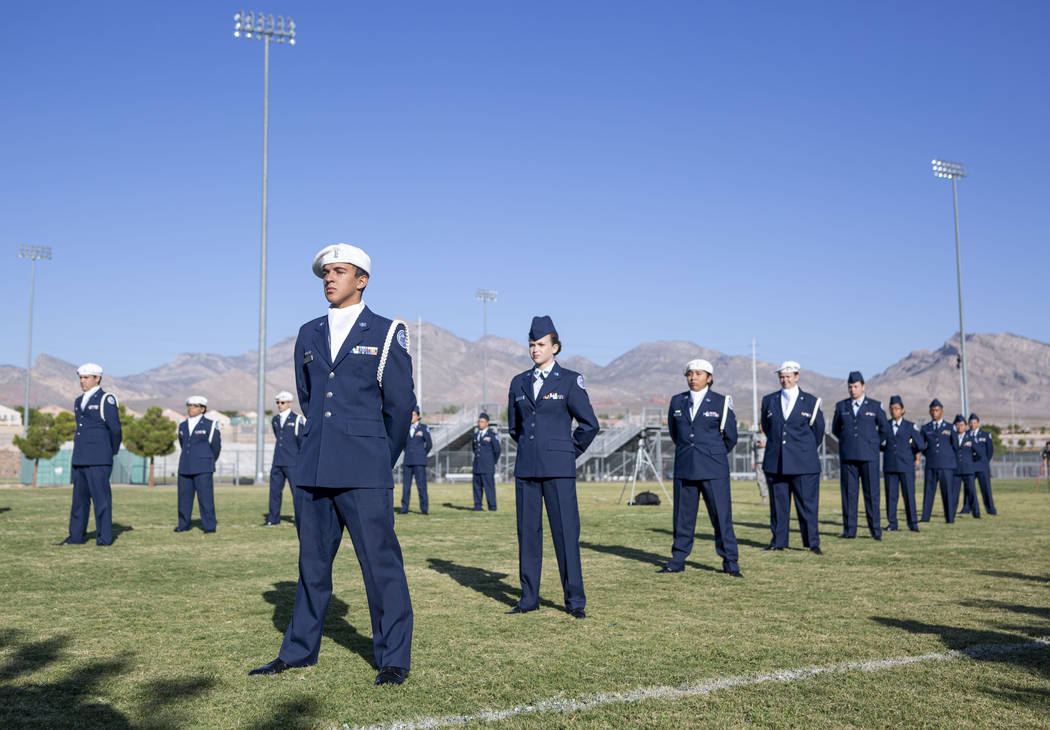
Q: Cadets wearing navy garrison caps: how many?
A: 8